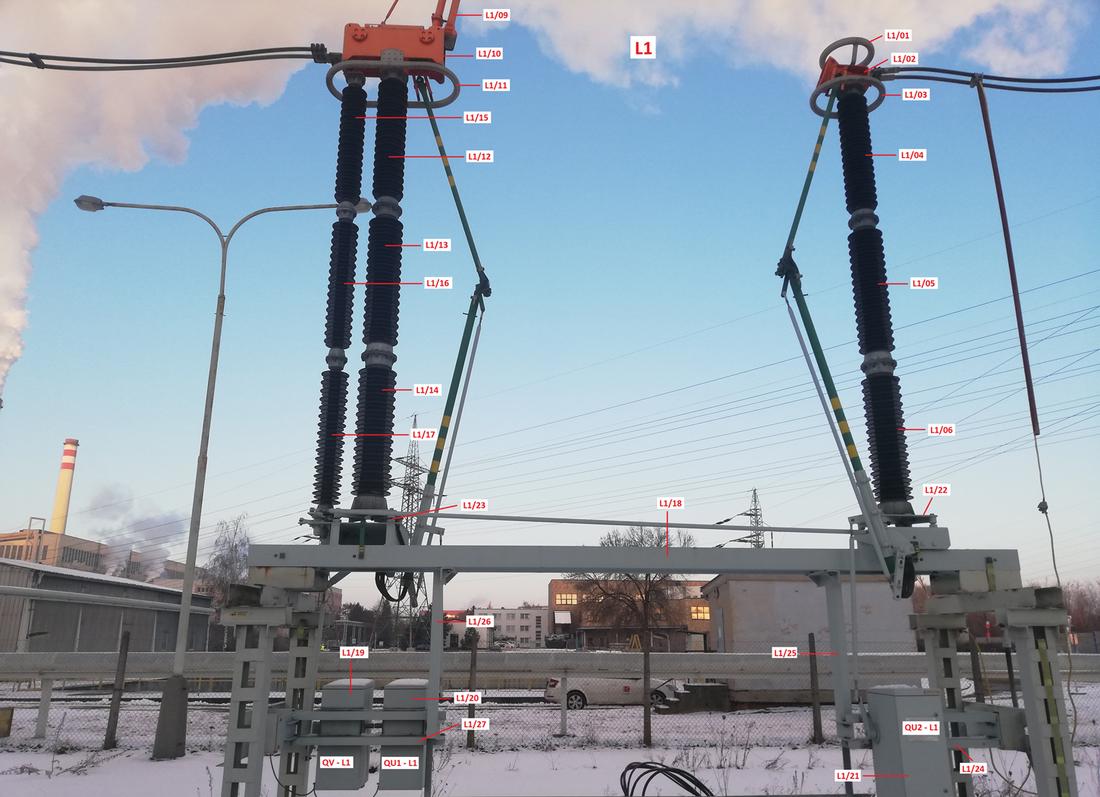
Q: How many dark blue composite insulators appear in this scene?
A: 9